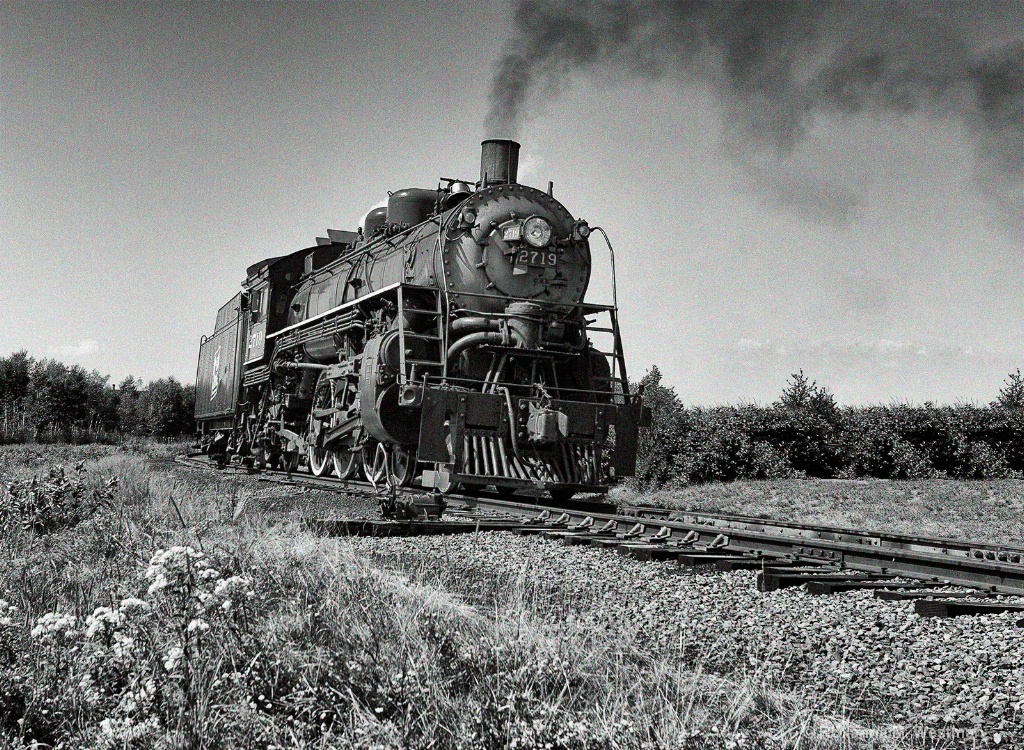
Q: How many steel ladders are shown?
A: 2